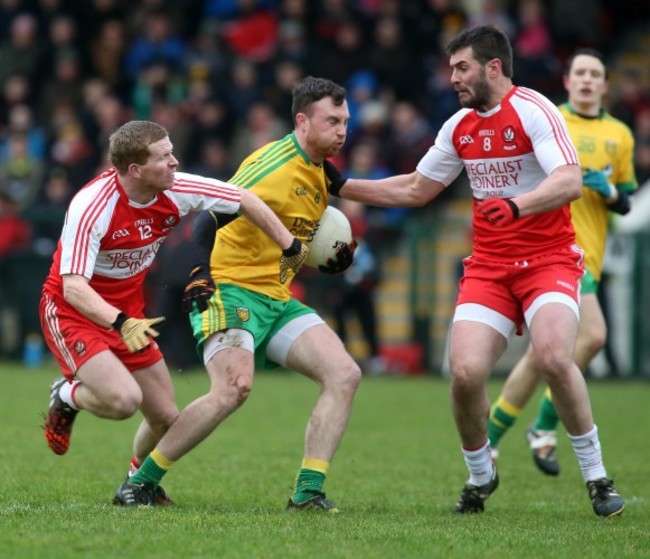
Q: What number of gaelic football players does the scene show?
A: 4